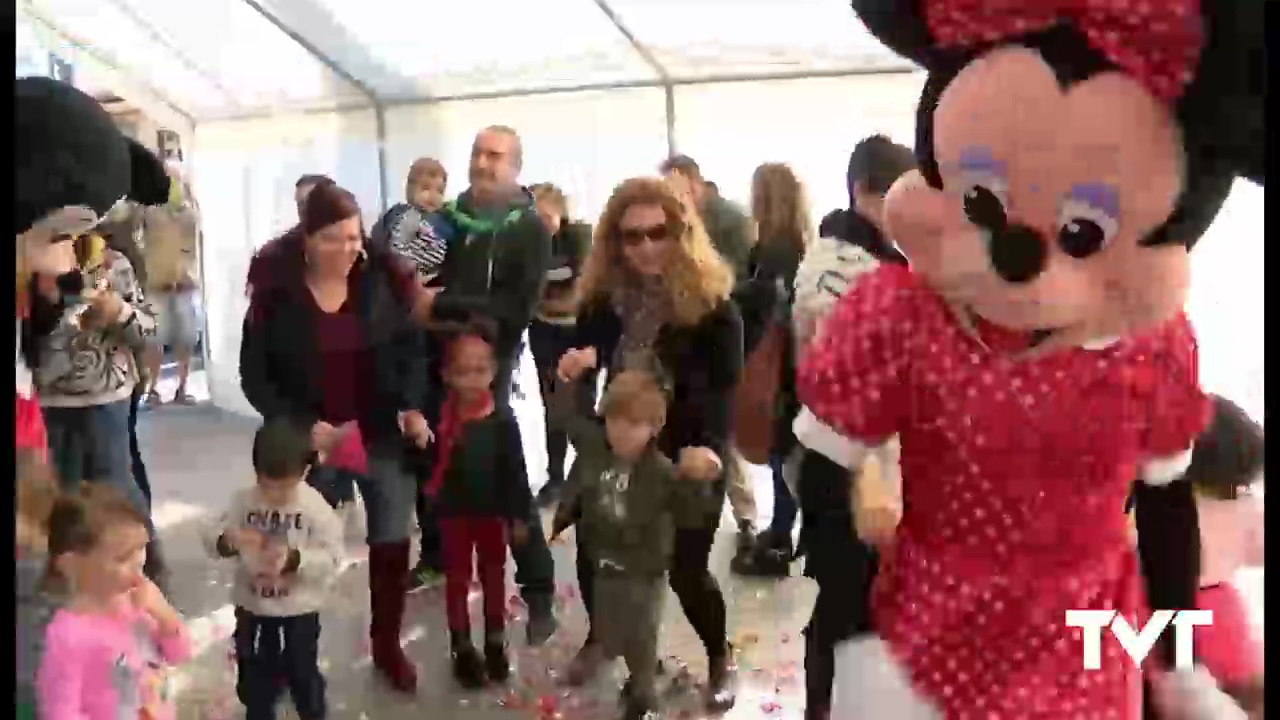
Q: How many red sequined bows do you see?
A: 1